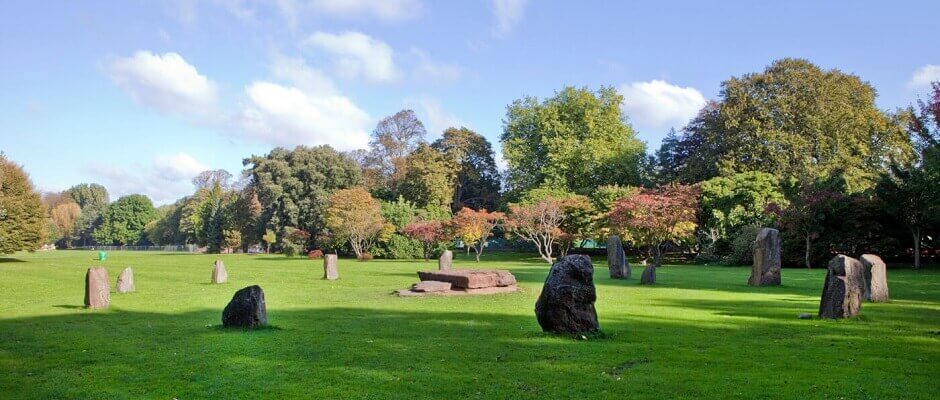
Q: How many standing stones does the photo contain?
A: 12